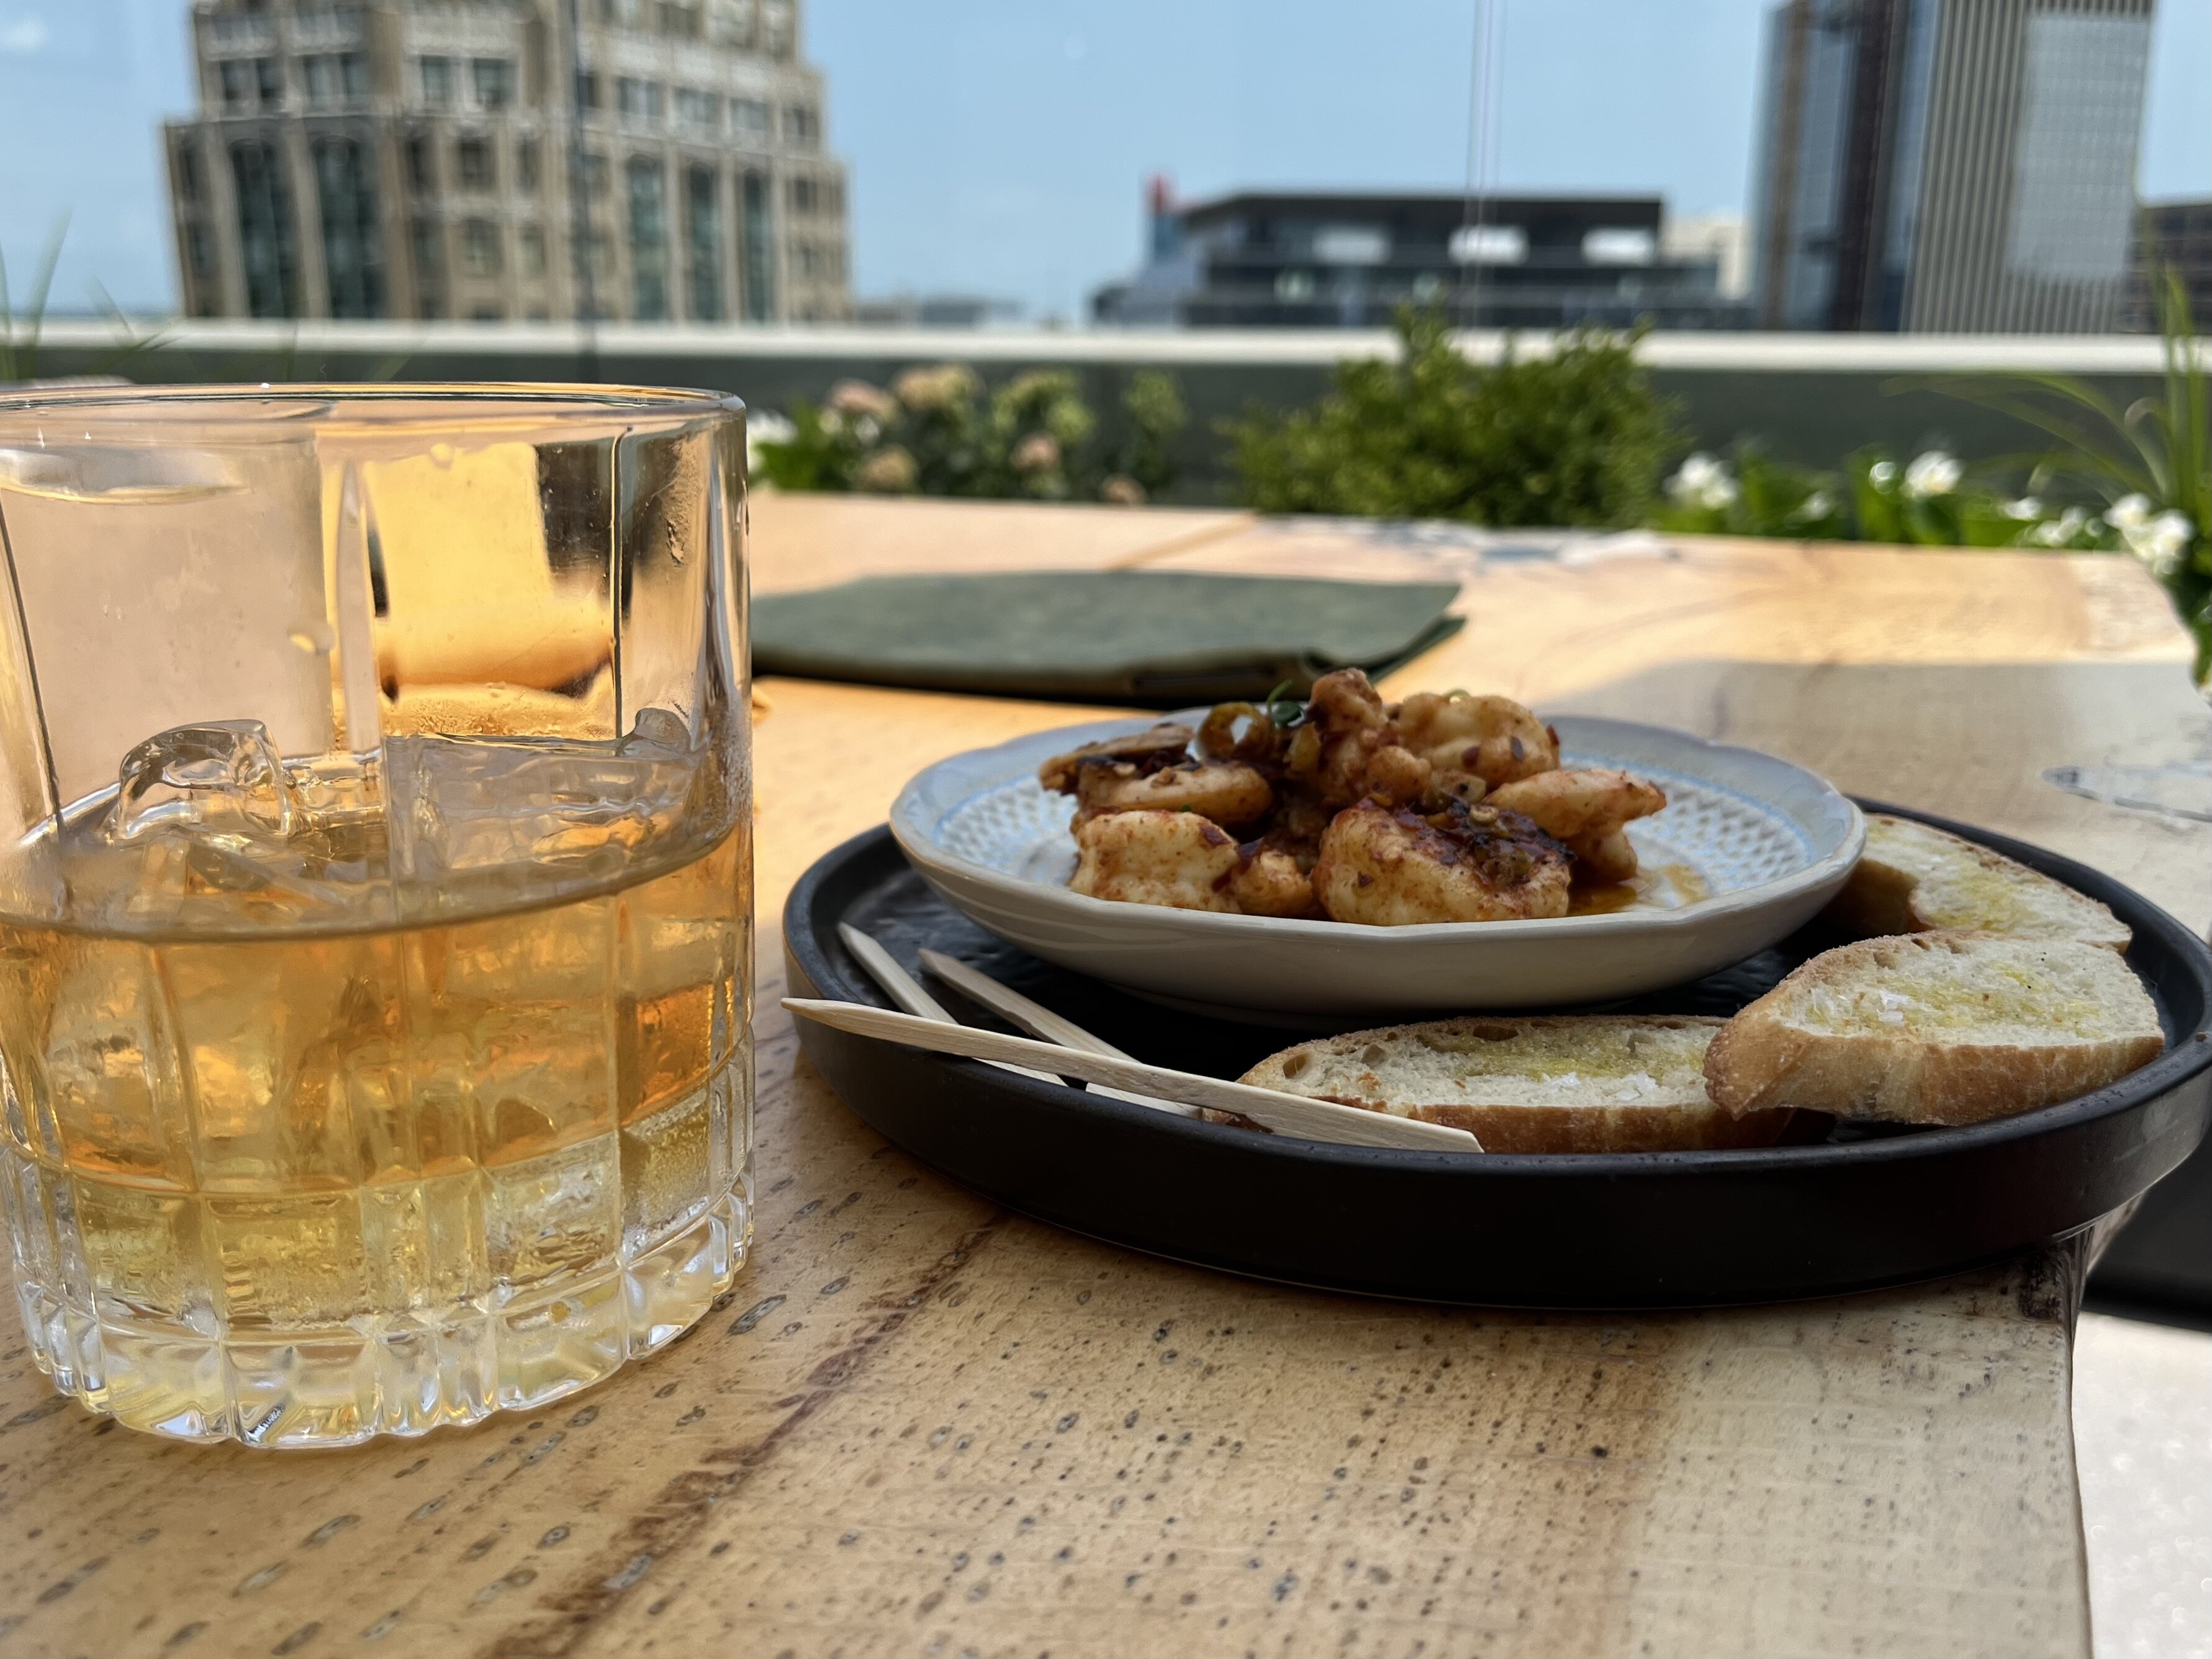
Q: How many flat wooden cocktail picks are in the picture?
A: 3